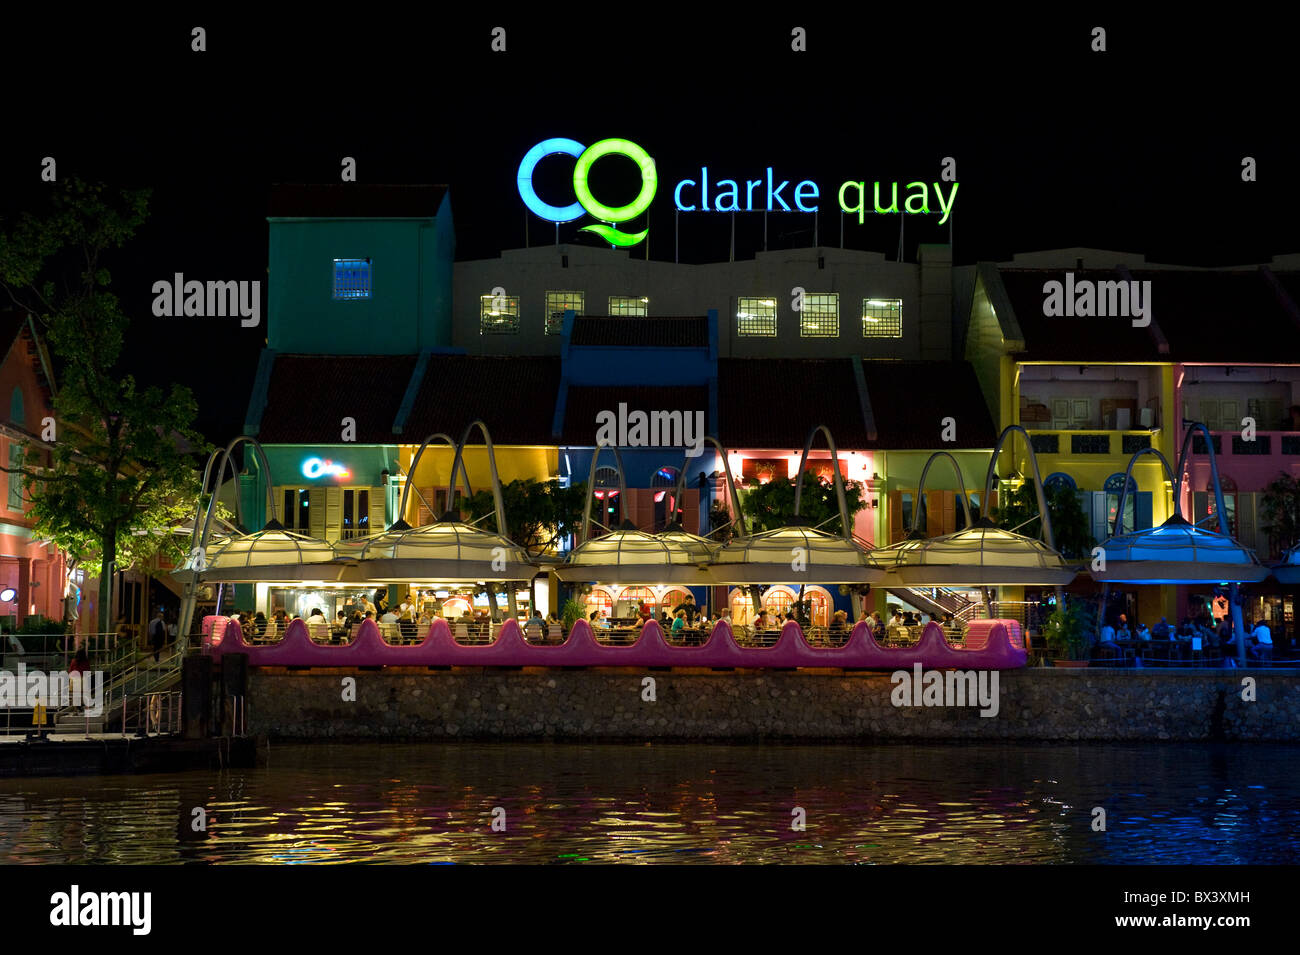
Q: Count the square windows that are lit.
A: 7